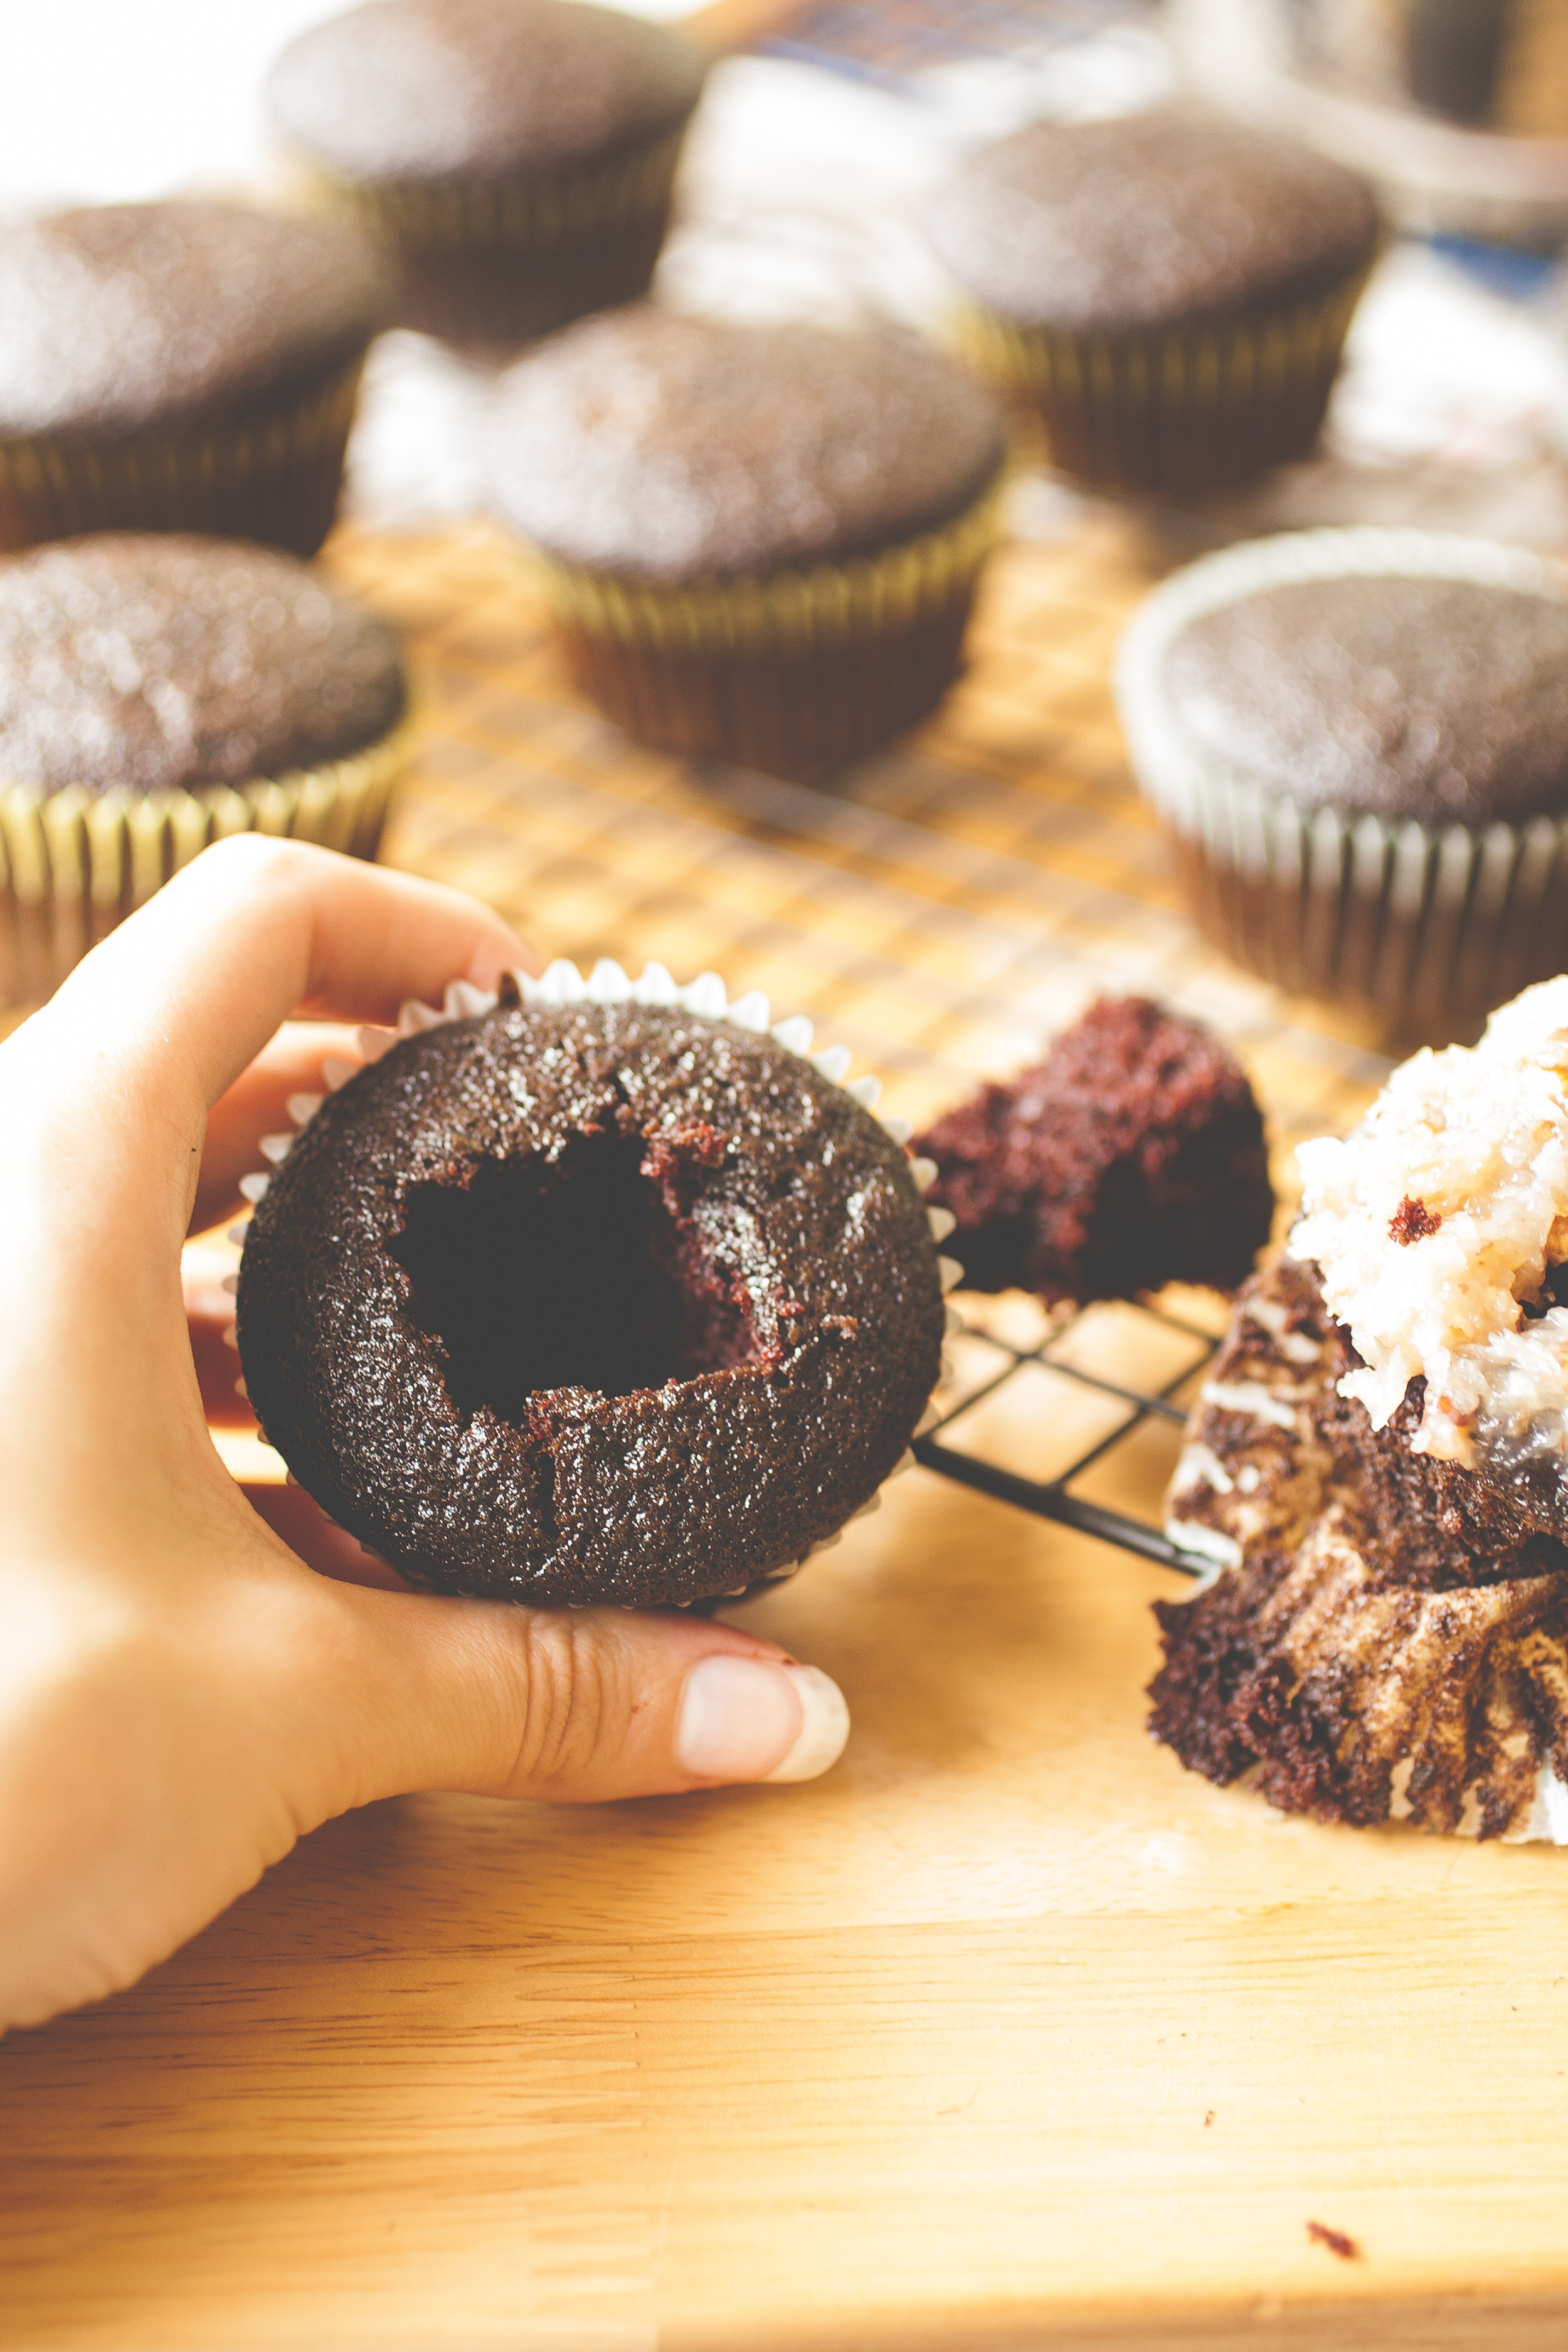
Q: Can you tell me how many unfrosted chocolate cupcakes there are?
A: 7